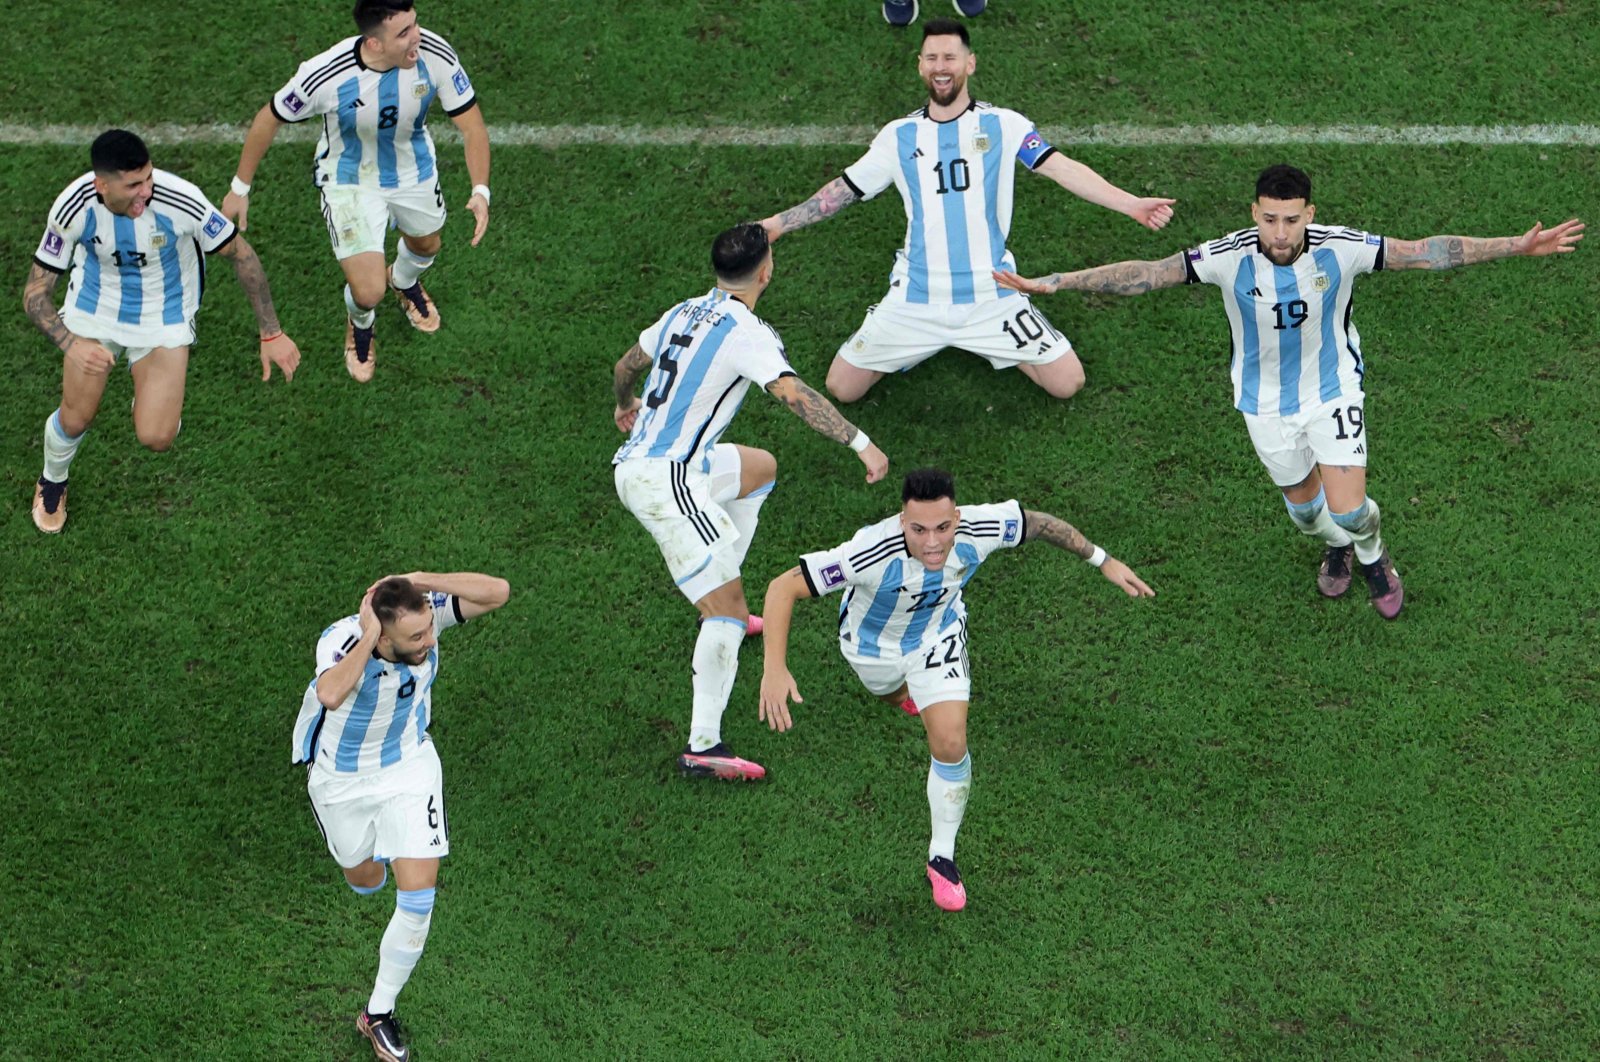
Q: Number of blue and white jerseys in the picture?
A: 7